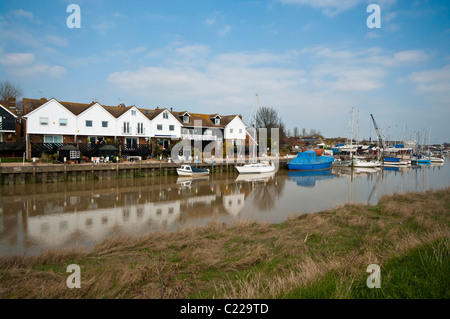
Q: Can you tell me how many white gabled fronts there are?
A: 5